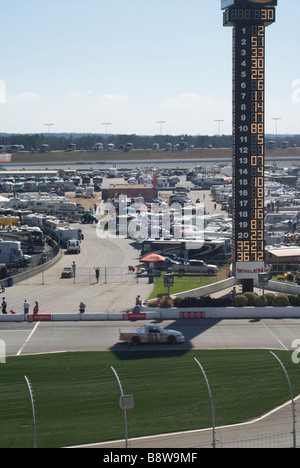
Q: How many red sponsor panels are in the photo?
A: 3